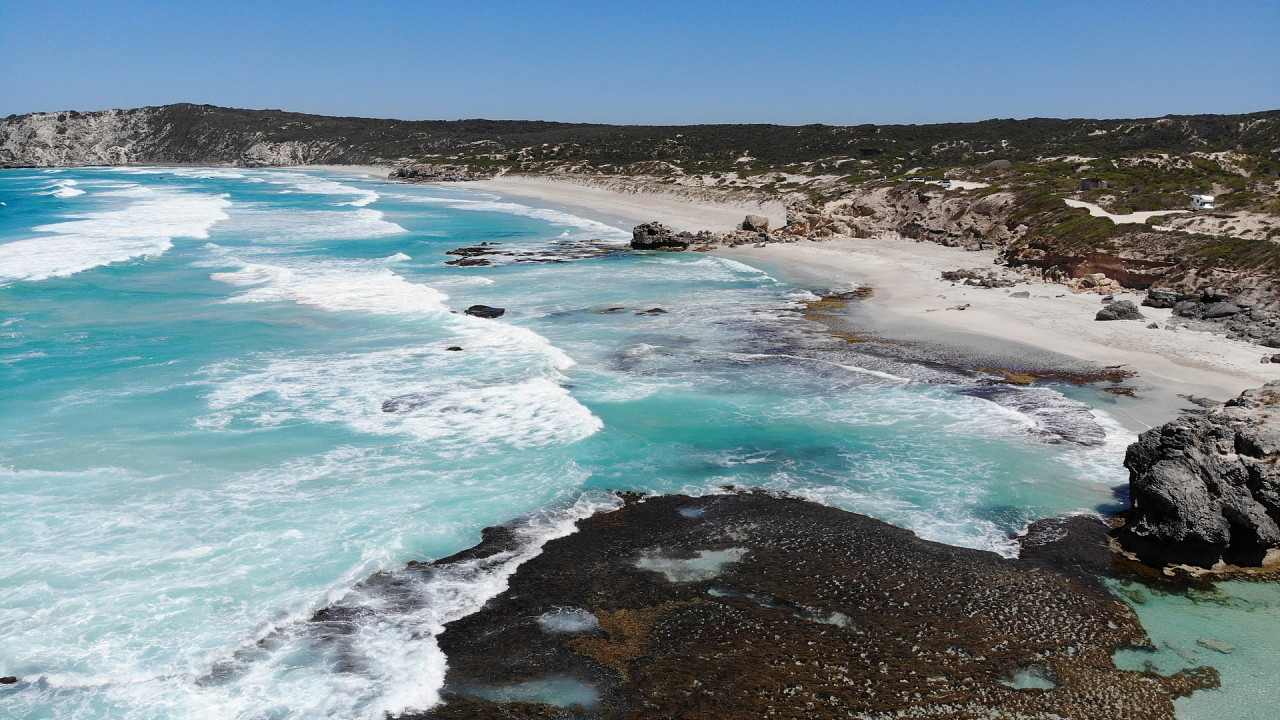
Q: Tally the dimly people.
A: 0